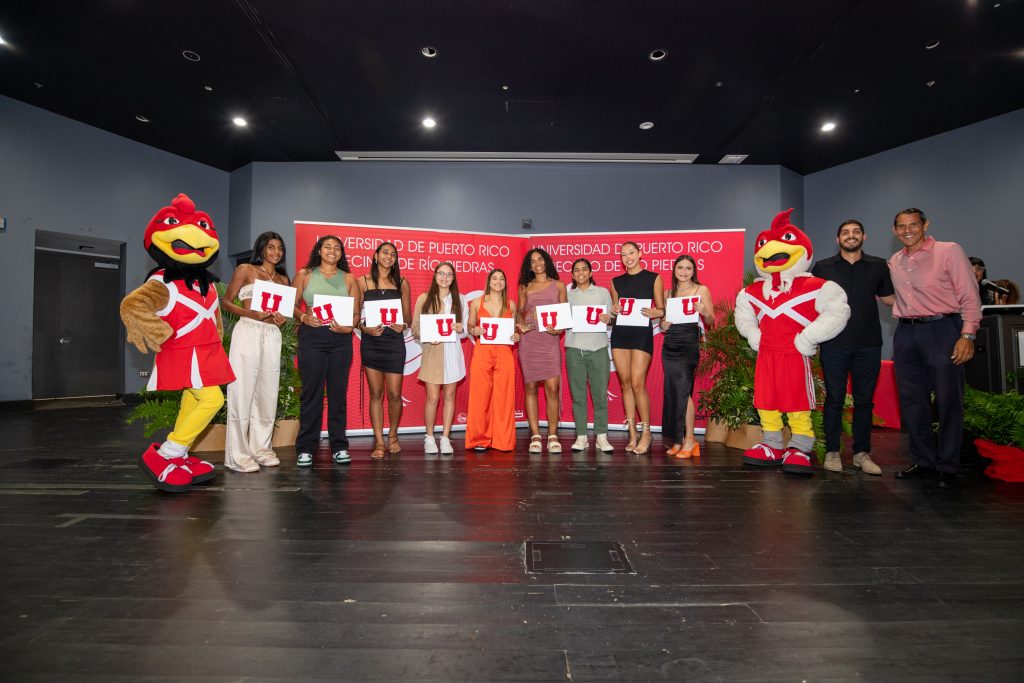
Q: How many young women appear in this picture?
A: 9